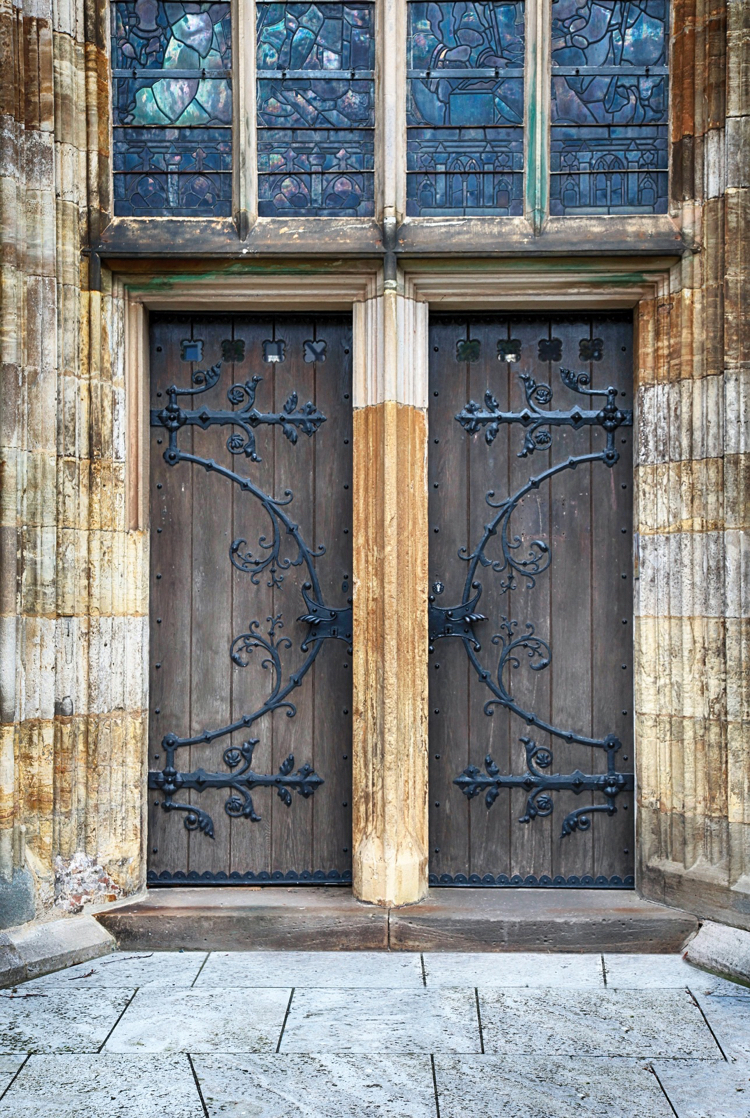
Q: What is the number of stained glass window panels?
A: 4